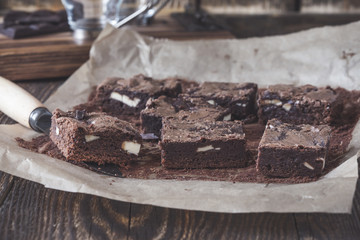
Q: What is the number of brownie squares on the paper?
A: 7